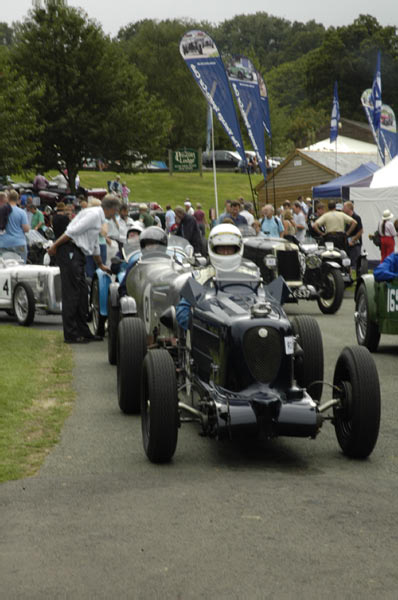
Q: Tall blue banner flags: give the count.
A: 7